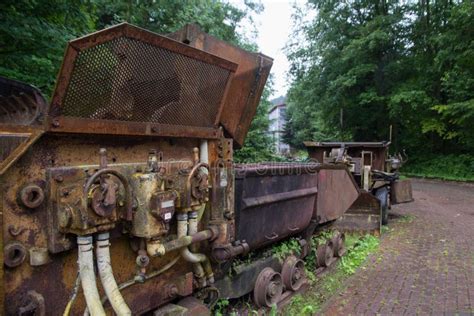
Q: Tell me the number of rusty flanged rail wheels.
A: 4